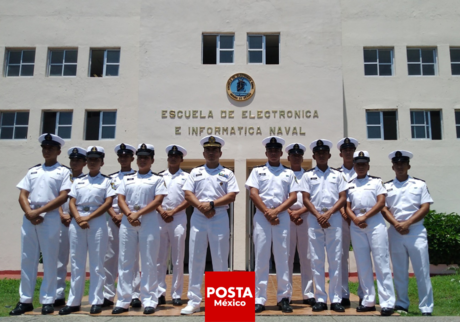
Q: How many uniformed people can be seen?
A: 13